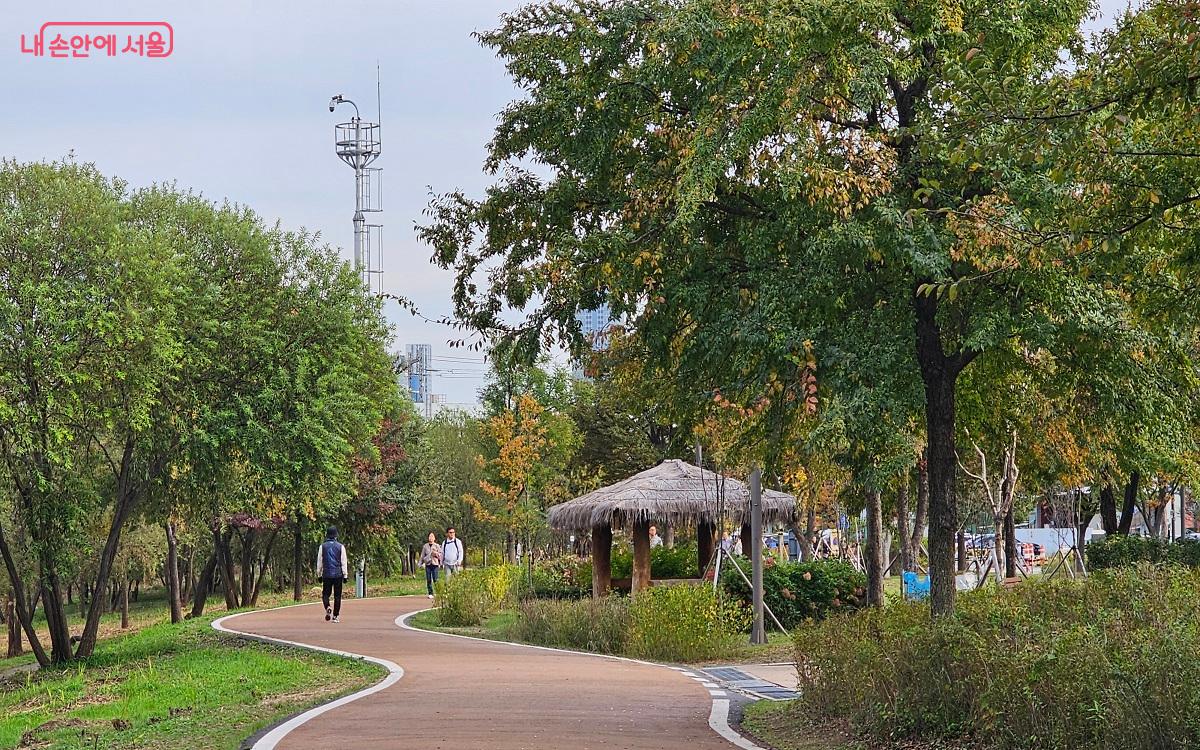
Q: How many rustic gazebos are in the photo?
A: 1